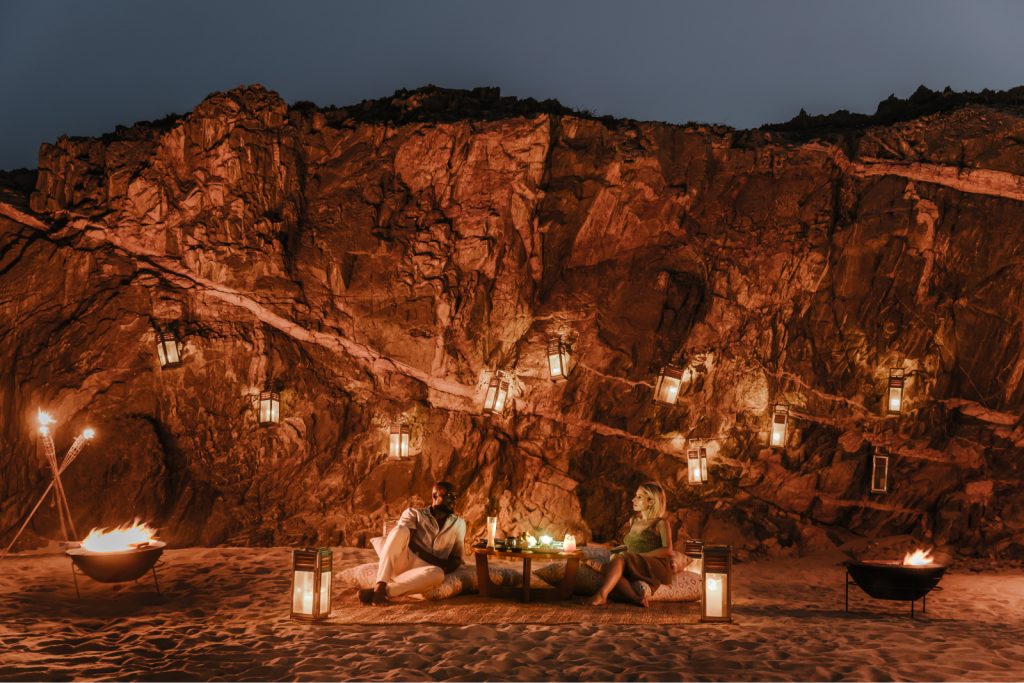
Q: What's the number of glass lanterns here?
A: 13